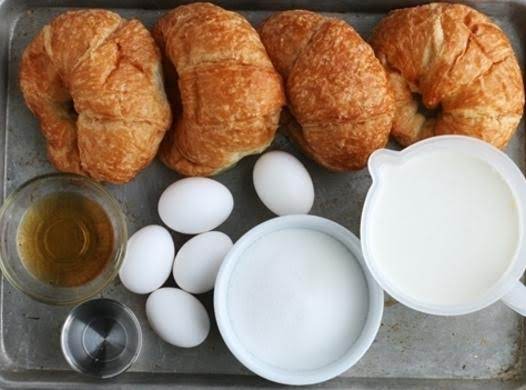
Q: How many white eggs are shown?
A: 5